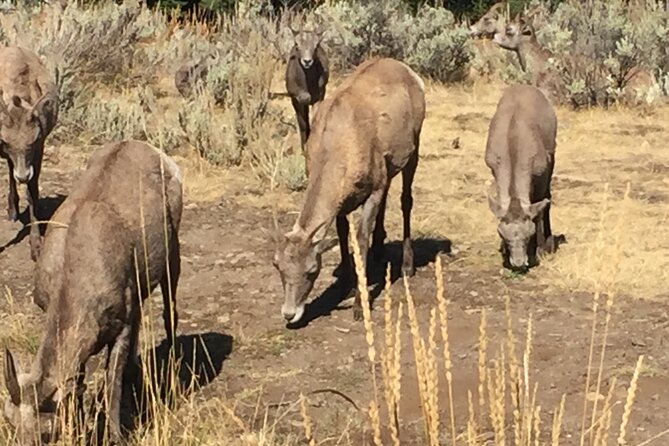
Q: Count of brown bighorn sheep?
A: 7